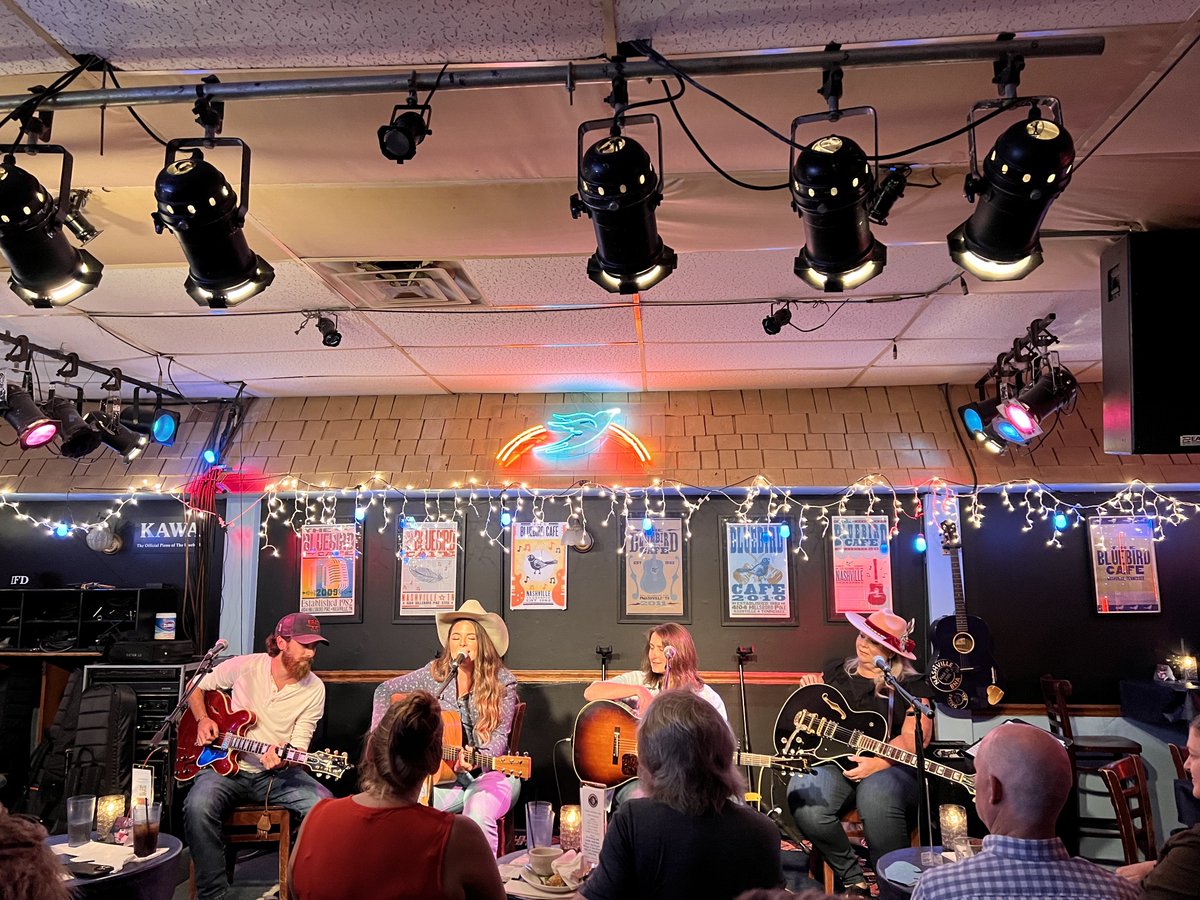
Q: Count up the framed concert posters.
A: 7